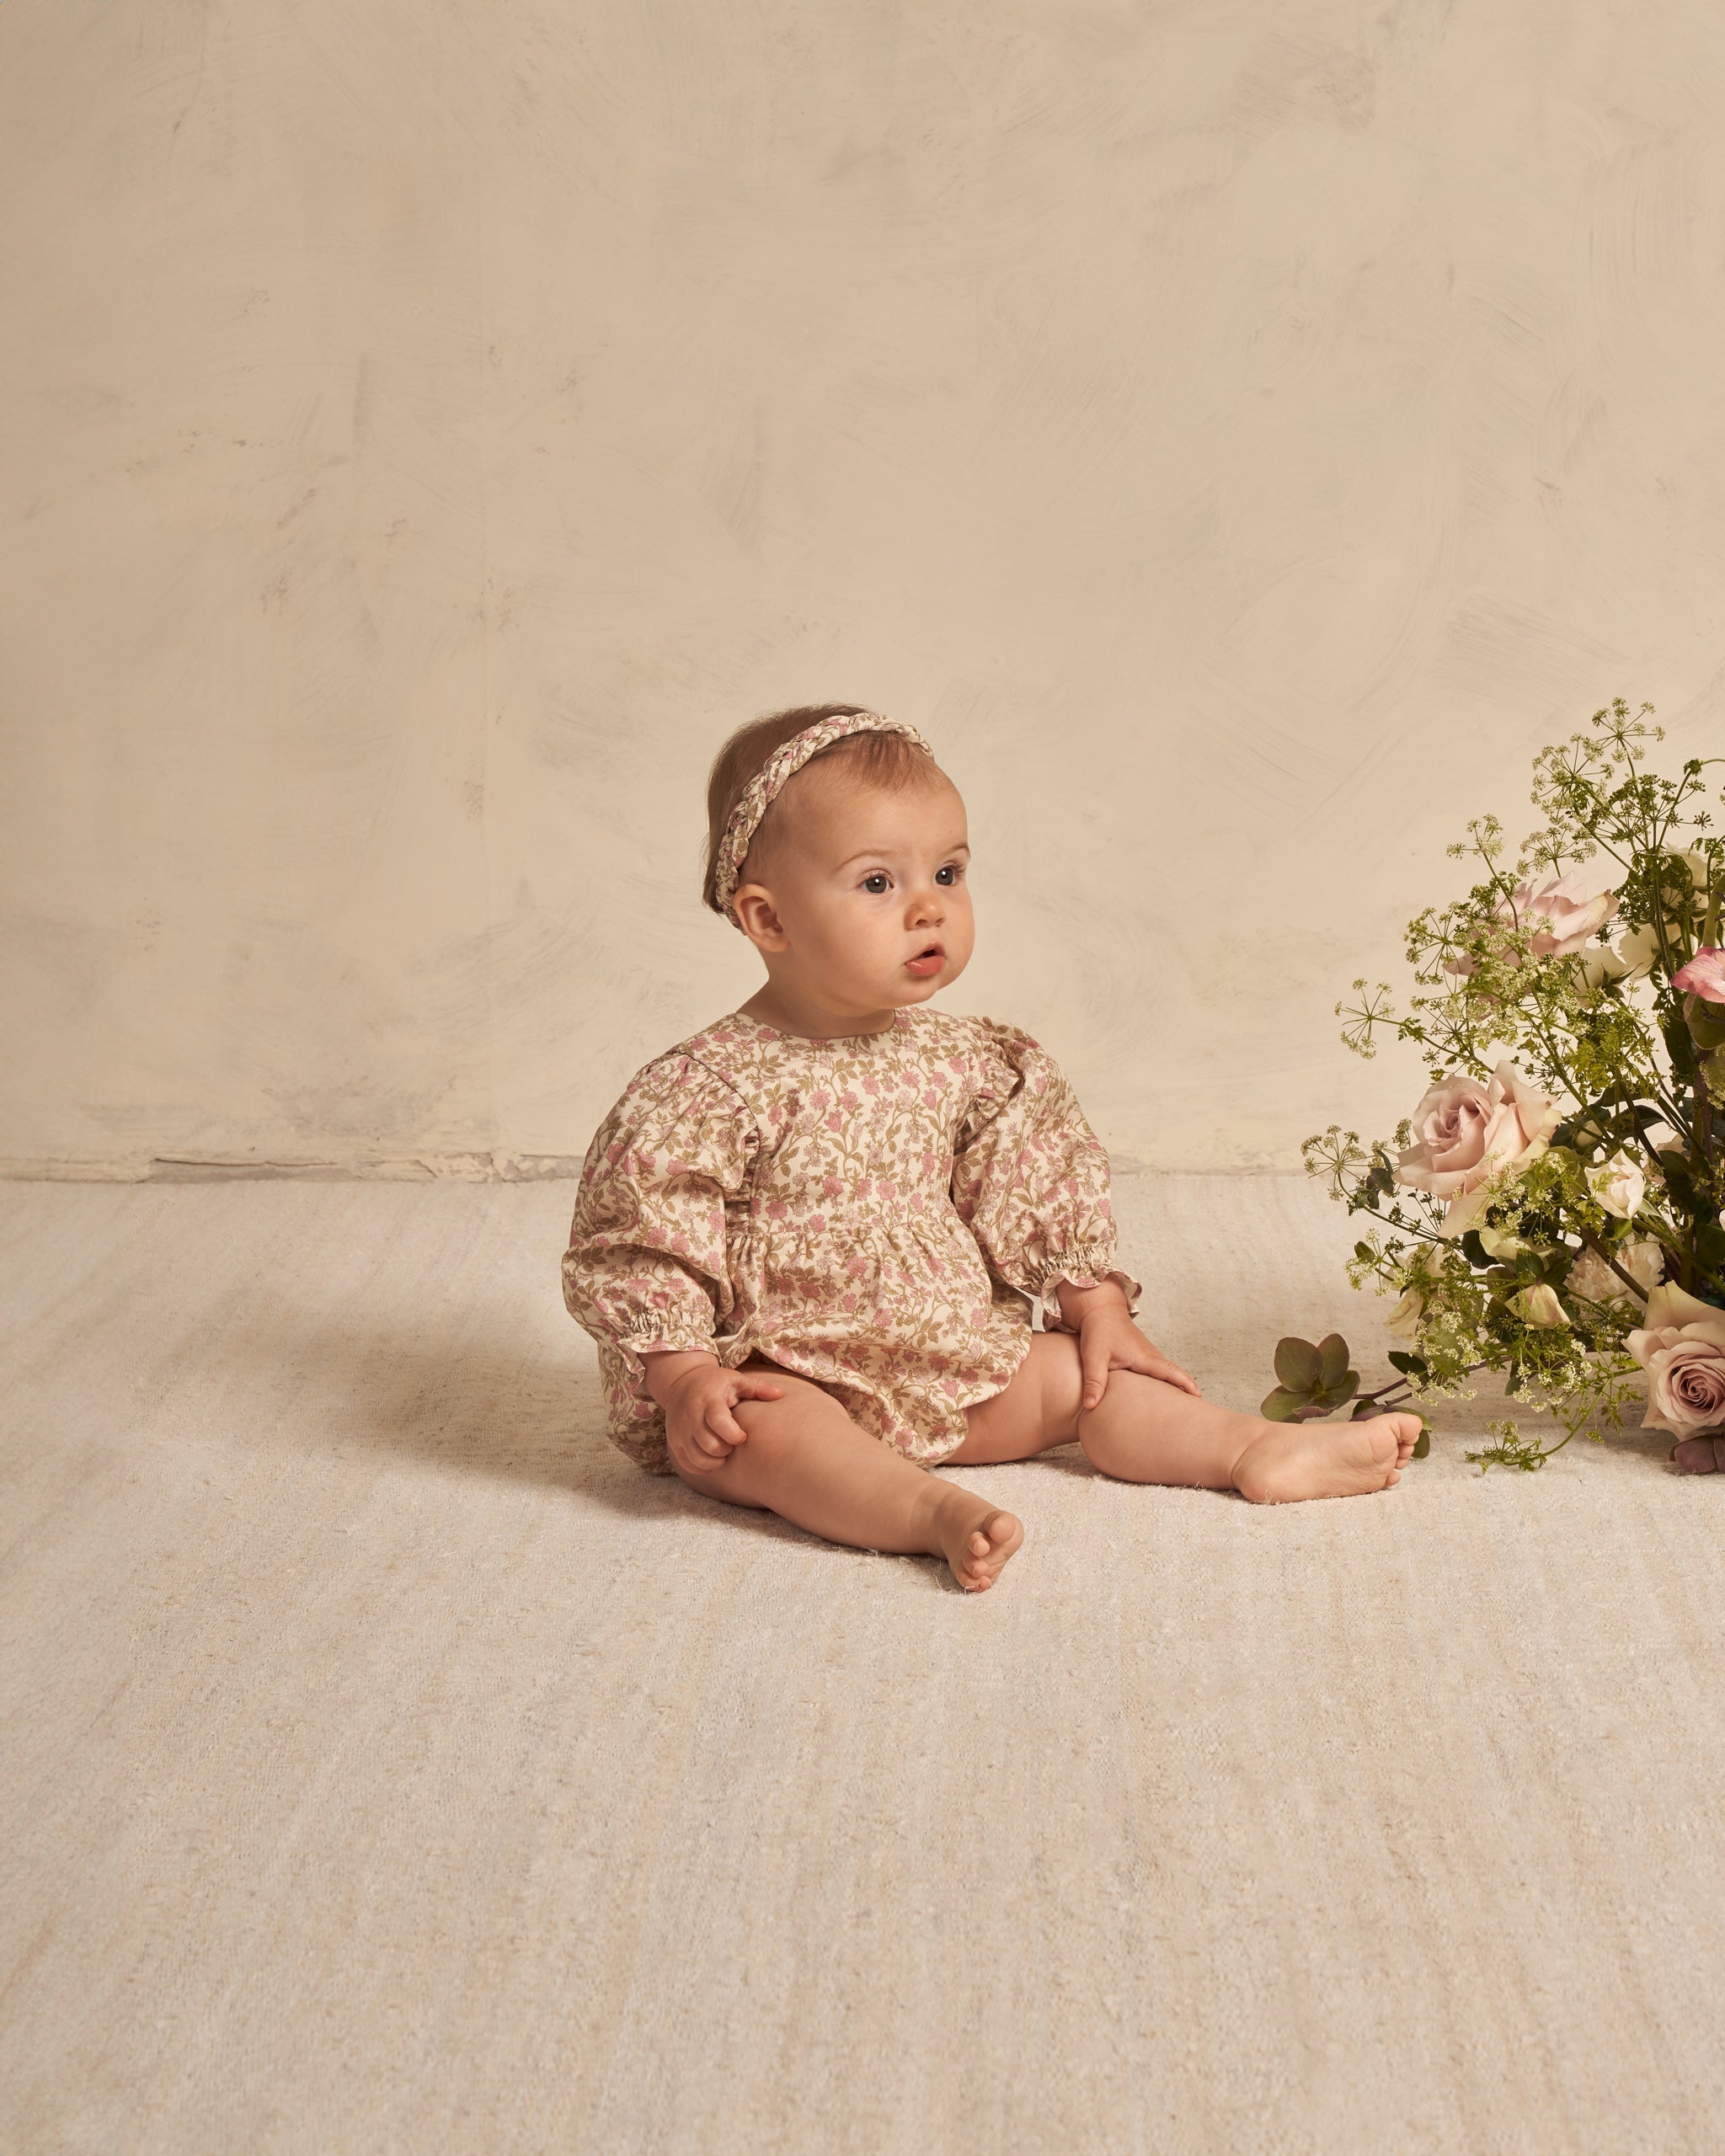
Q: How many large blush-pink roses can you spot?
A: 3